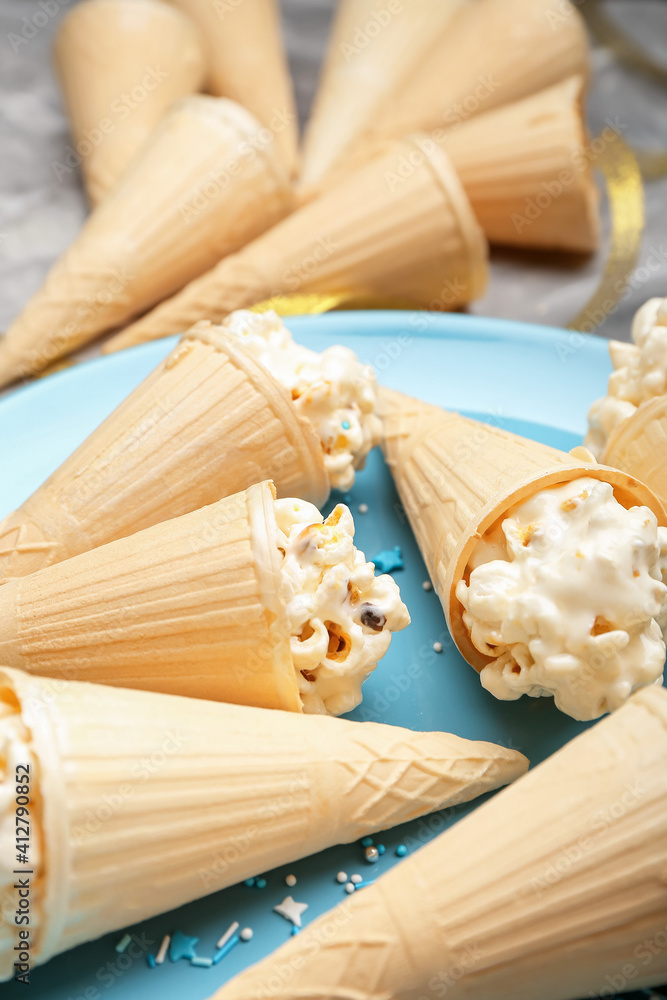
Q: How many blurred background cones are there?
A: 7